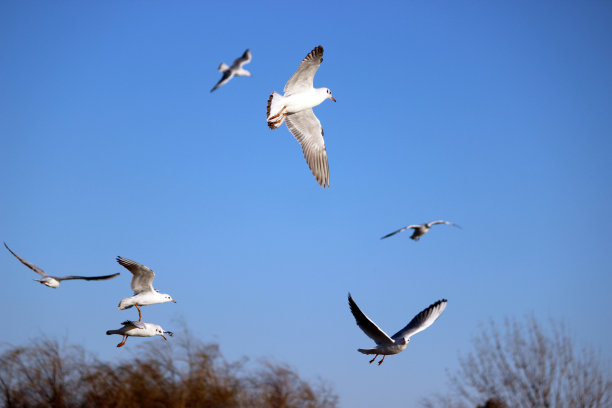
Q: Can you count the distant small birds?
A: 2